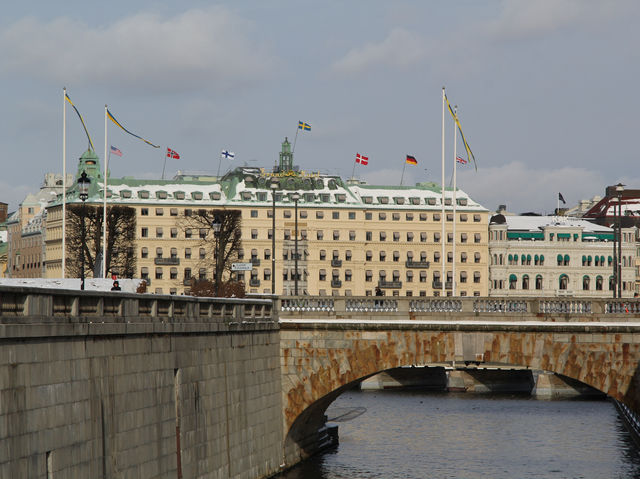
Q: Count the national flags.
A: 7